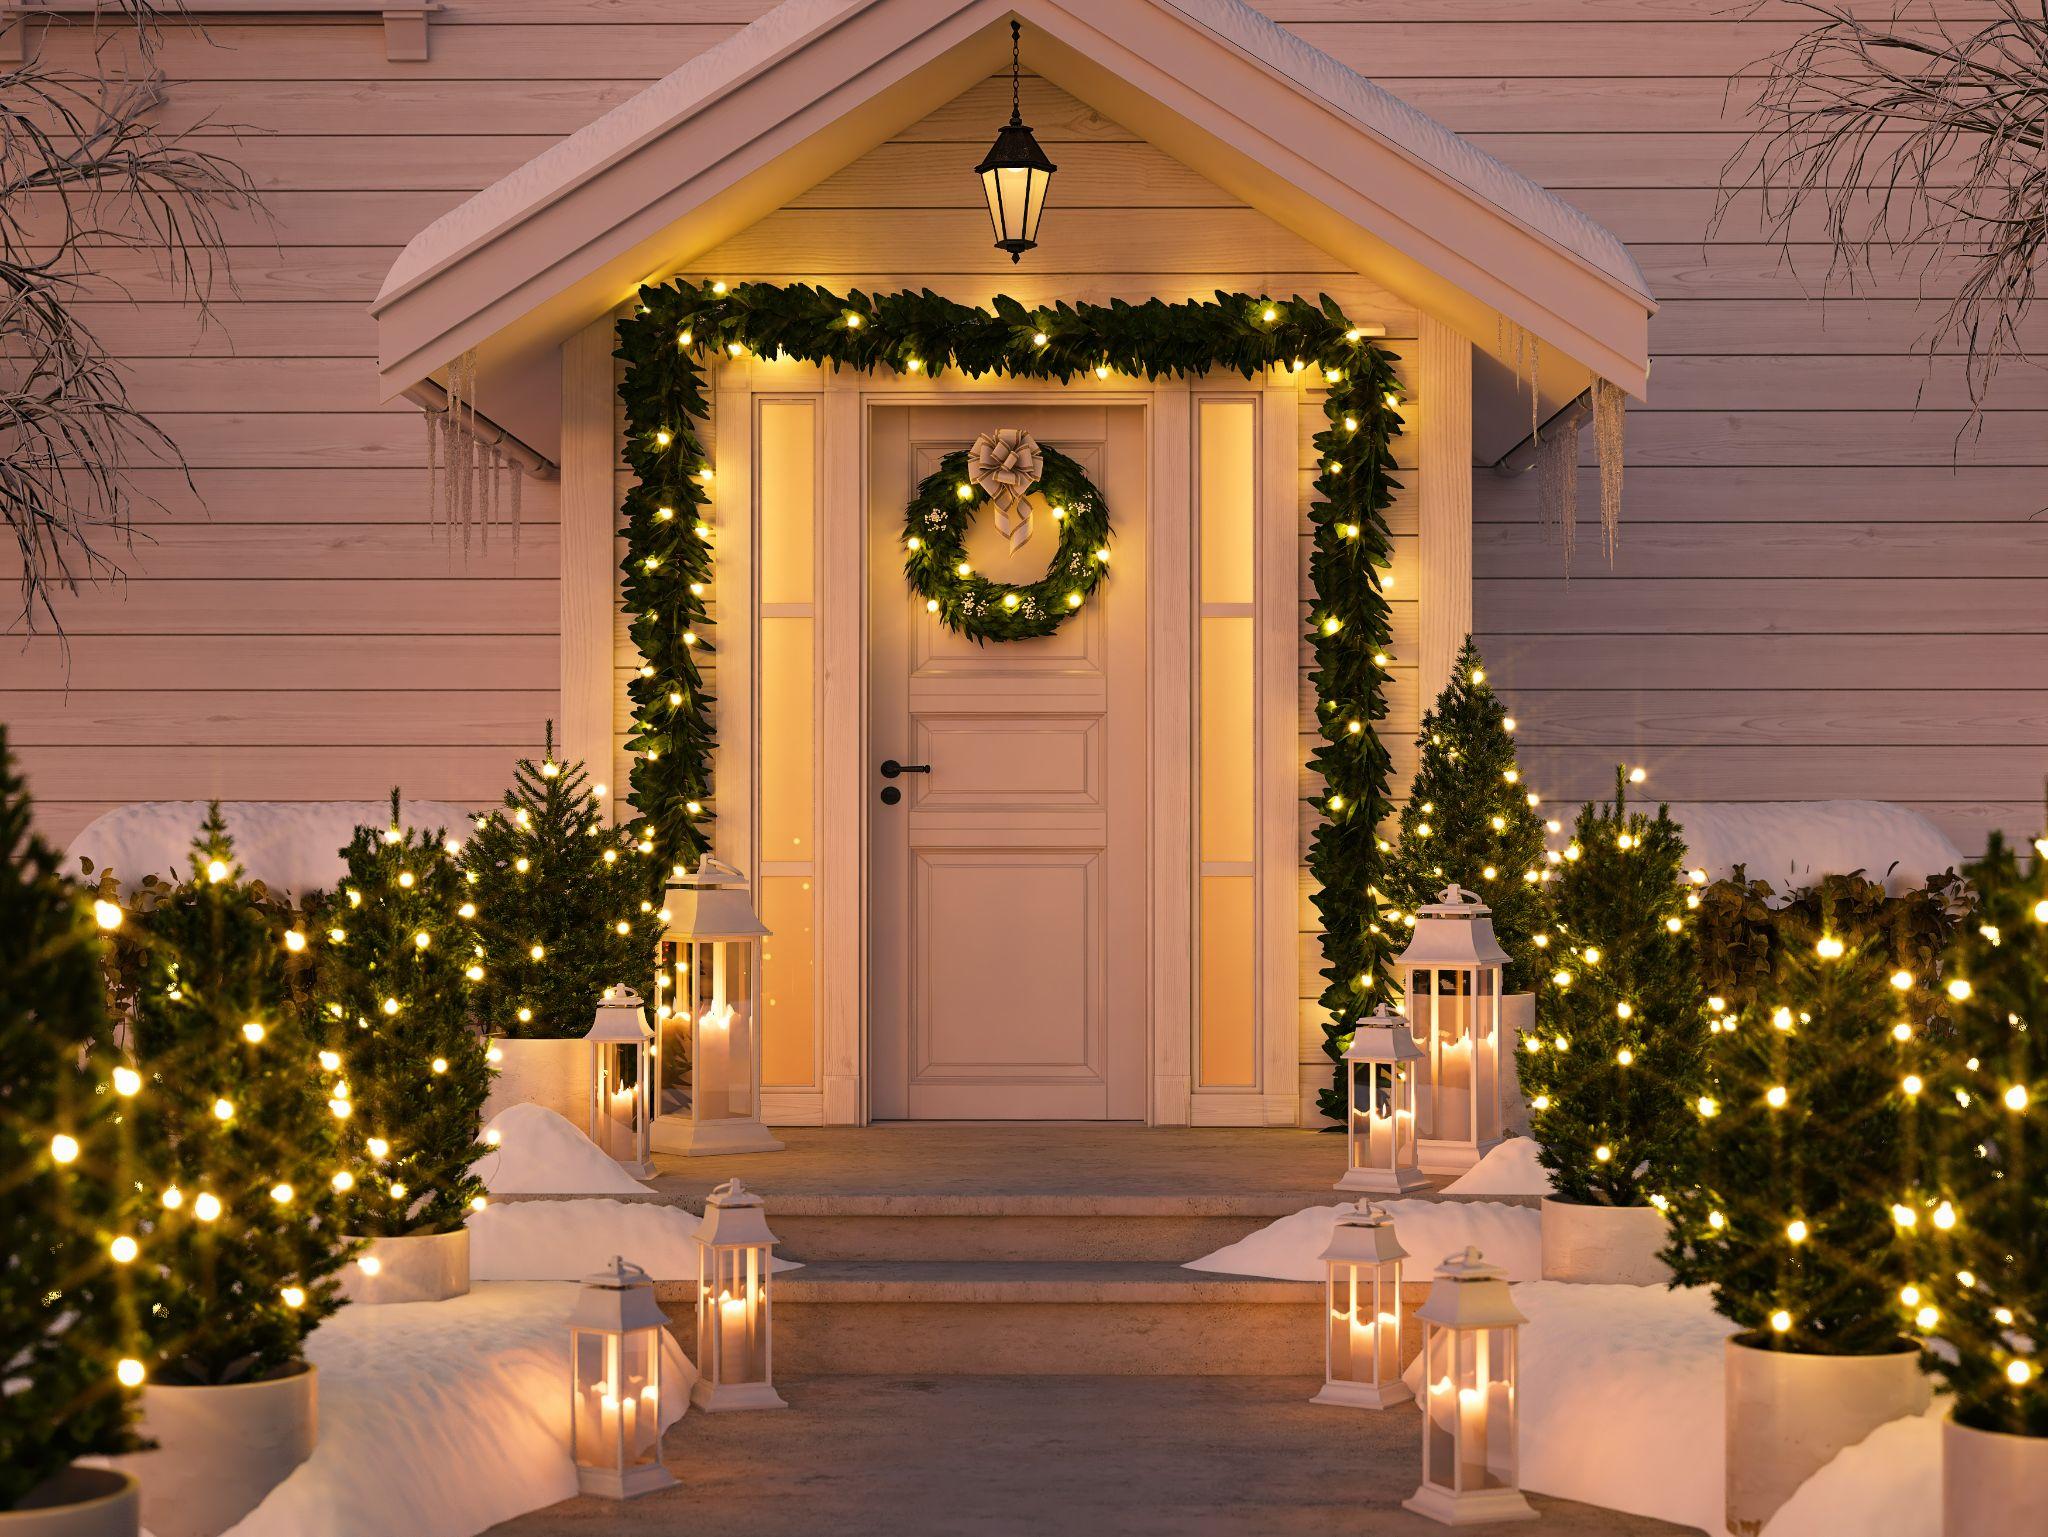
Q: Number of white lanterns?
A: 8